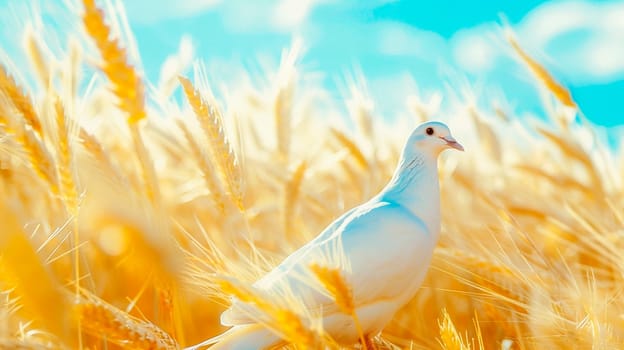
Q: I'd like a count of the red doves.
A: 0